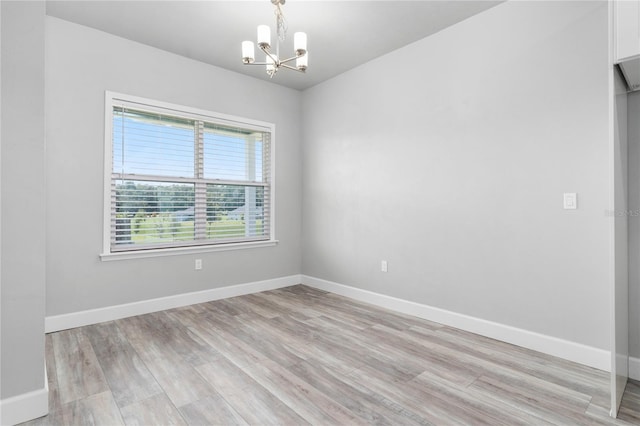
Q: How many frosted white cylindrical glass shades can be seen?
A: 5